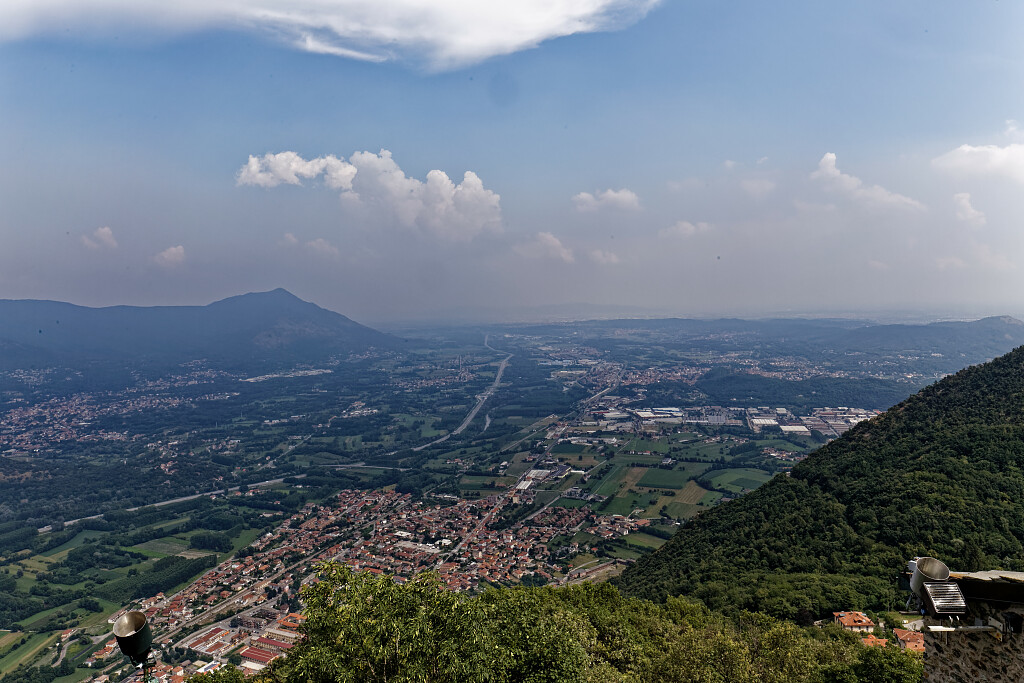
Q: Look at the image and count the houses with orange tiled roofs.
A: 3